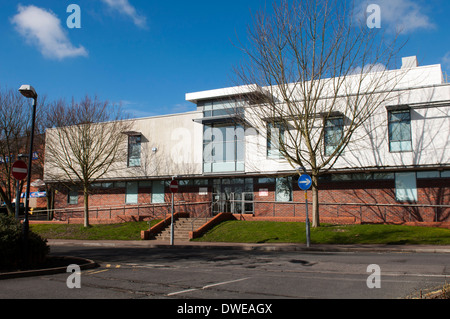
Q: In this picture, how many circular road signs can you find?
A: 3